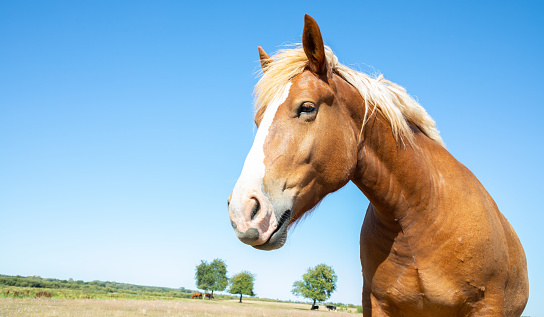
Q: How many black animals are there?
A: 2